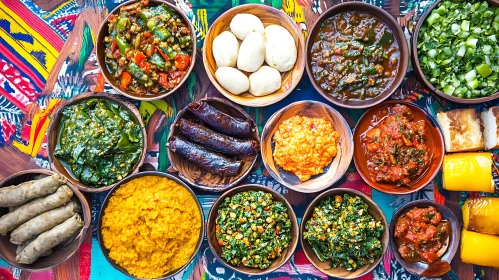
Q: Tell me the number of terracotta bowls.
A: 1